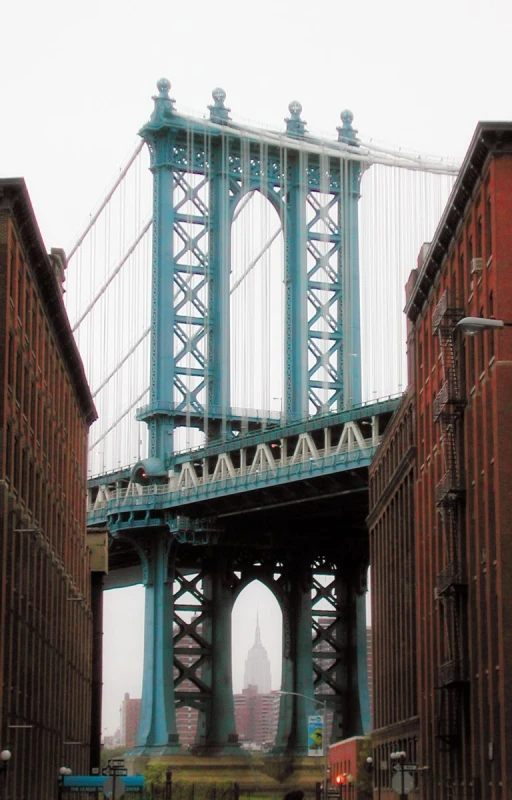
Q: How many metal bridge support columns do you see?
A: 4